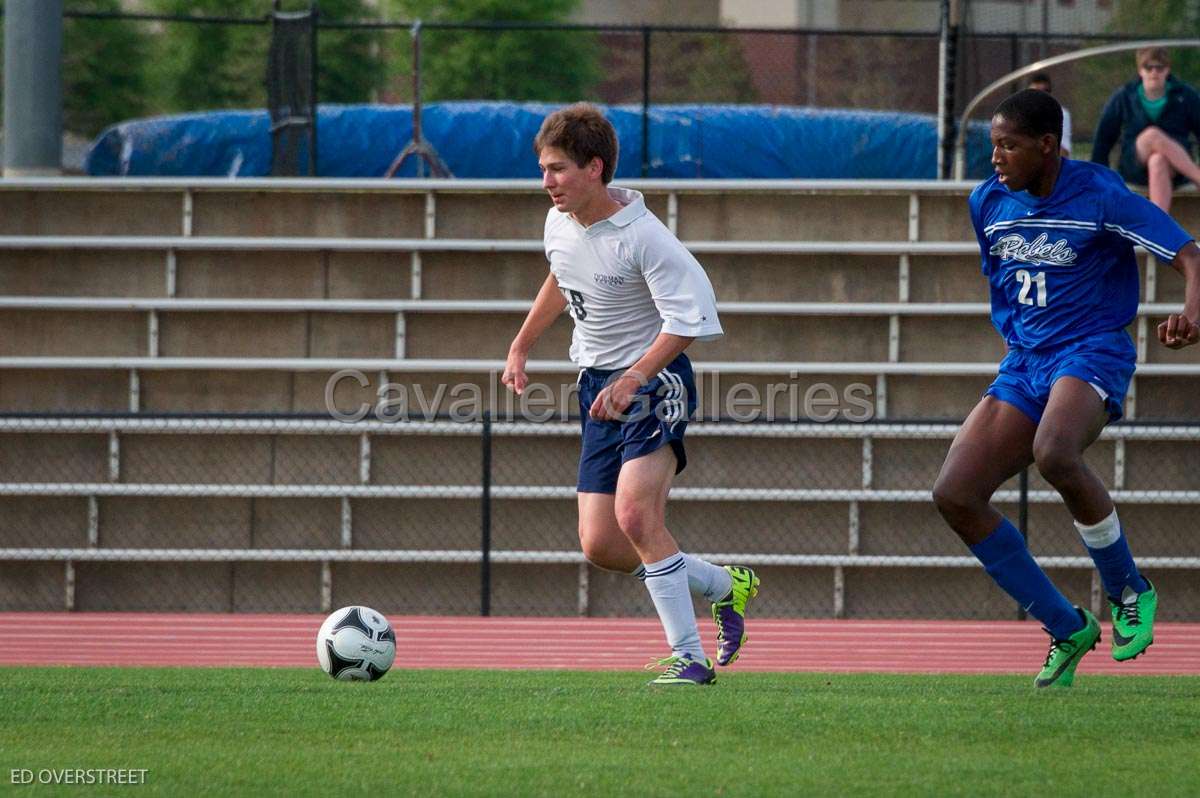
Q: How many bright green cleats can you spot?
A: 2